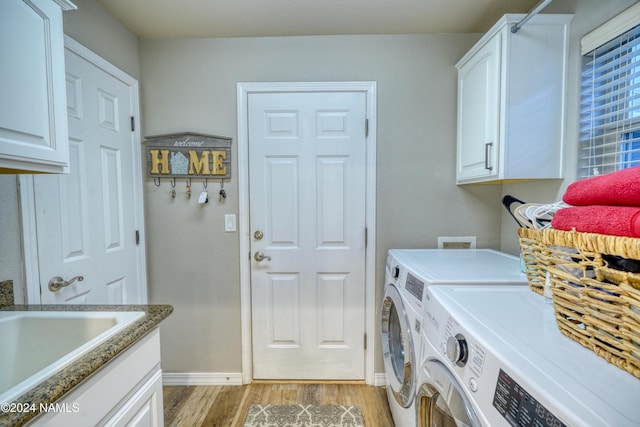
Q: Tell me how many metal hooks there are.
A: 5